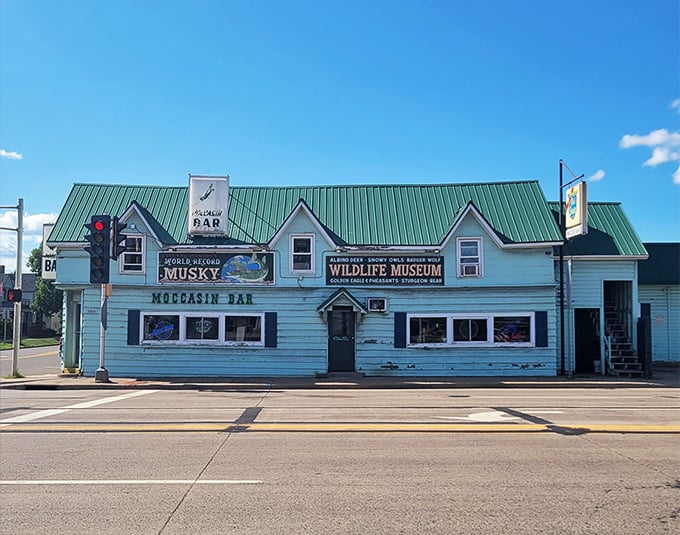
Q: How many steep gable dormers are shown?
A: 3